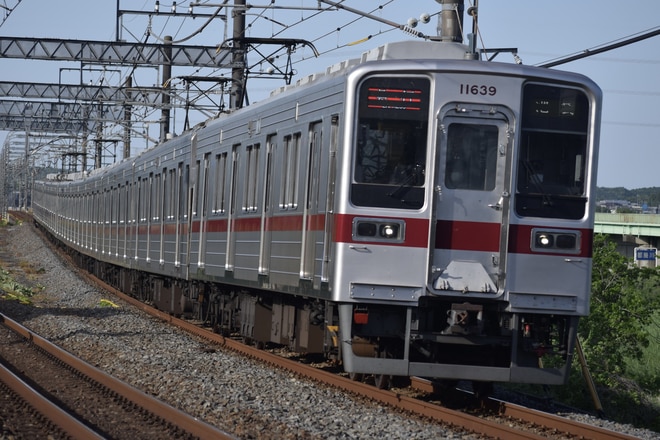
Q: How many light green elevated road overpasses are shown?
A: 1